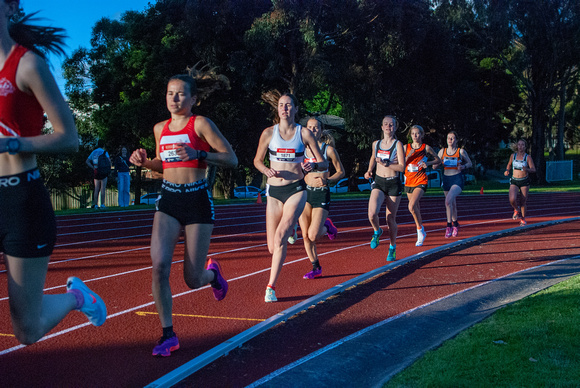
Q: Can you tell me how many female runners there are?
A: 8